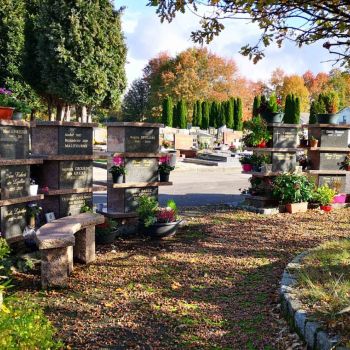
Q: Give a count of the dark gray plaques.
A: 14